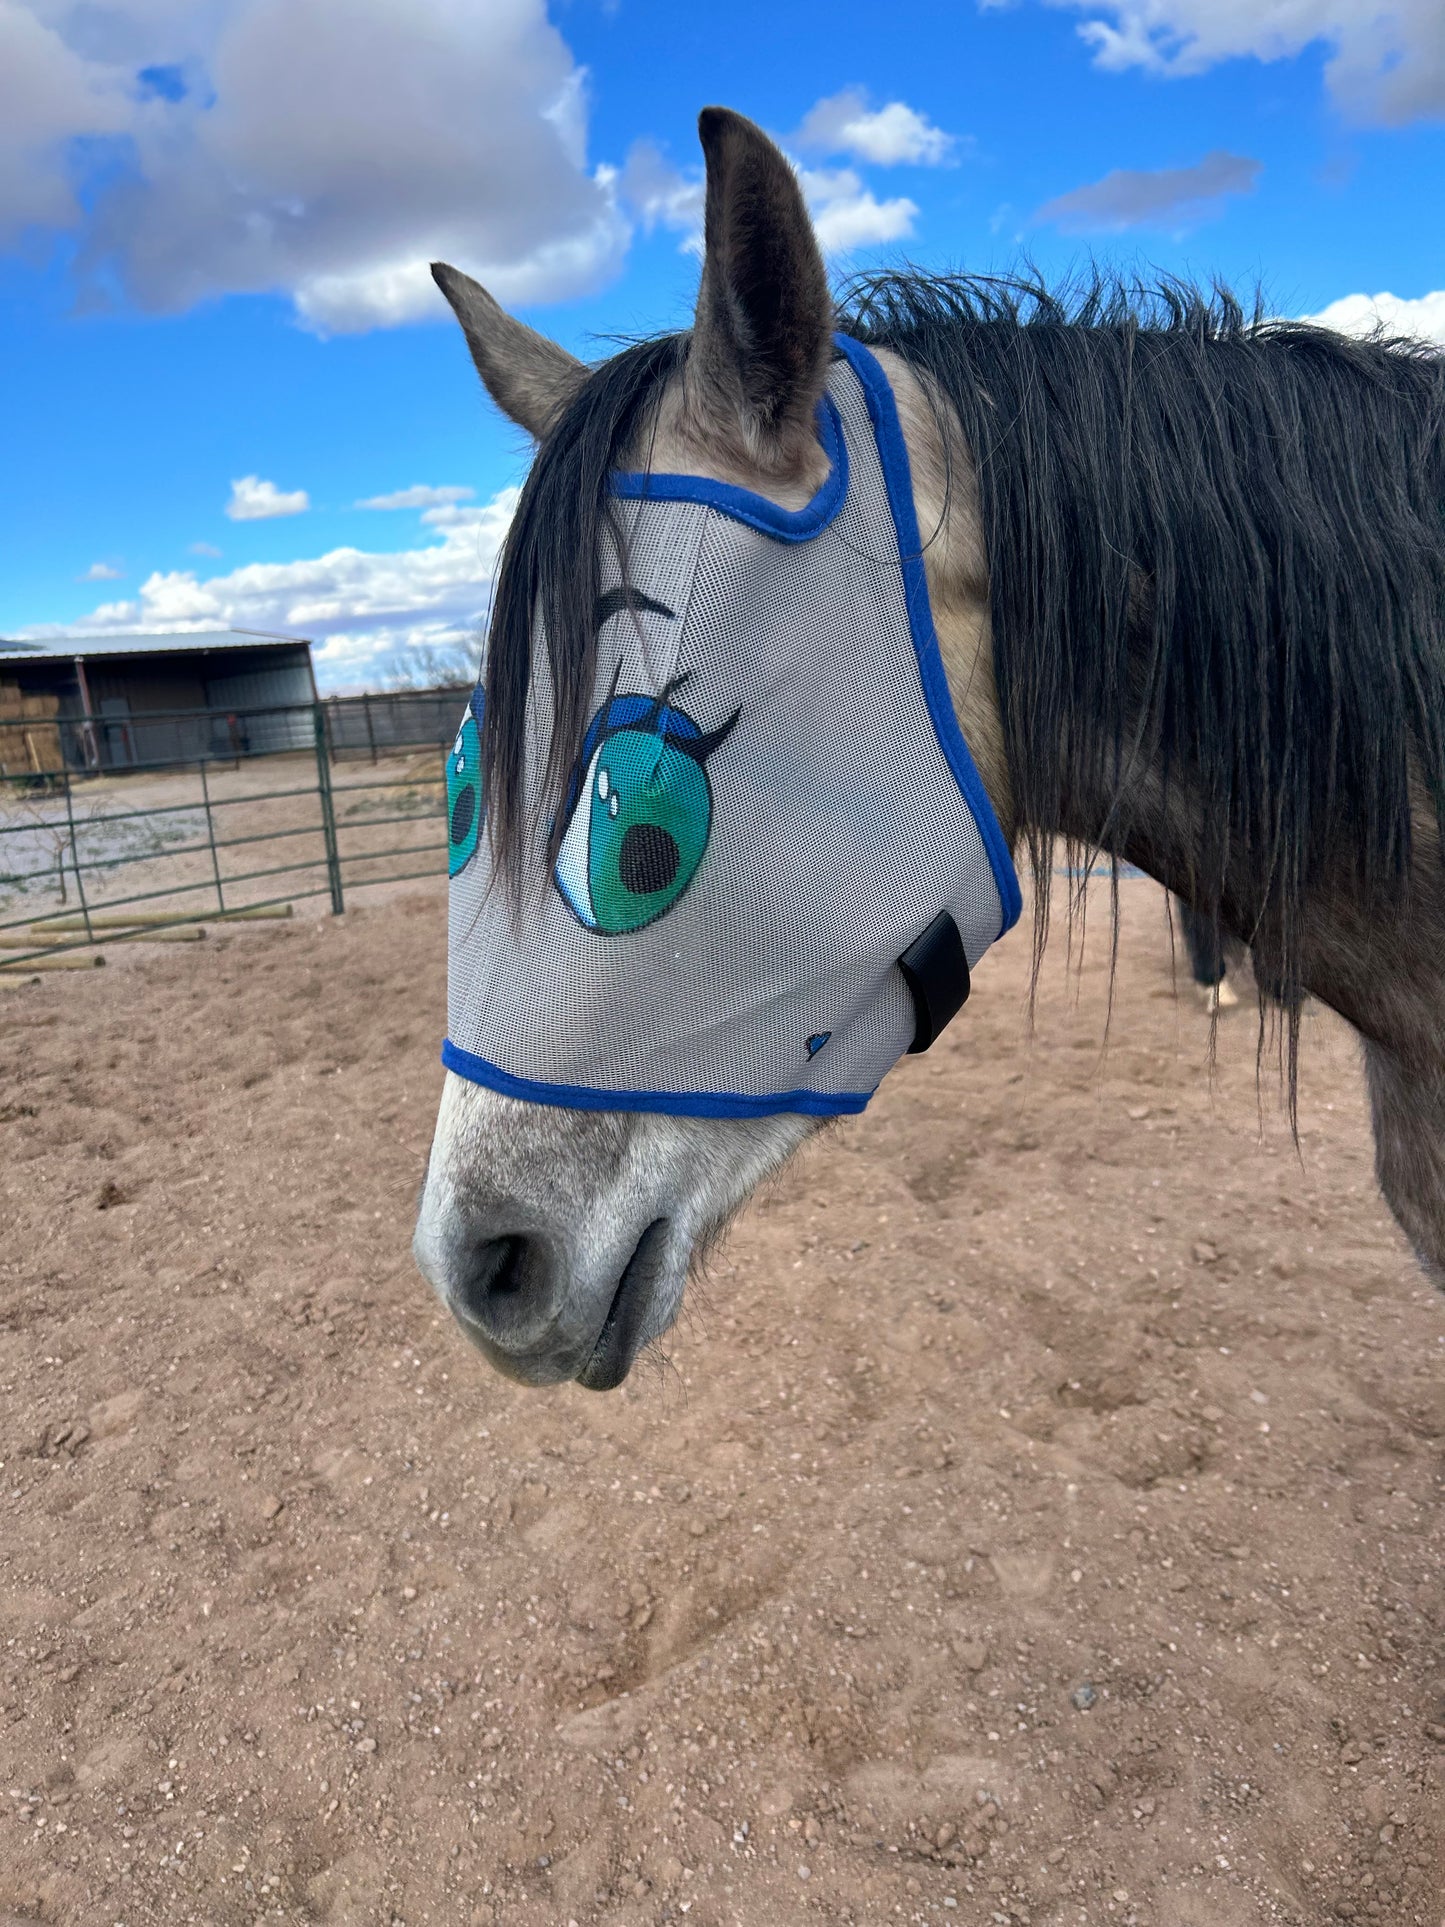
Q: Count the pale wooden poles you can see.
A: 4